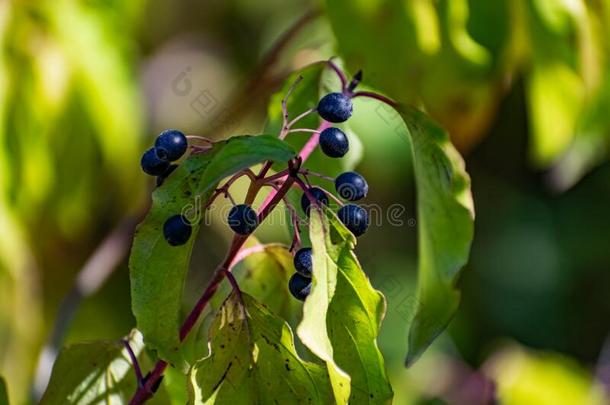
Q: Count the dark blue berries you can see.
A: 12